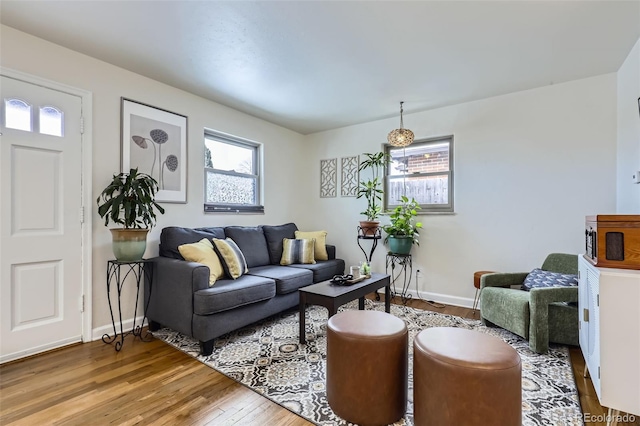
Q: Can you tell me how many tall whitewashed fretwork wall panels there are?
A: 2